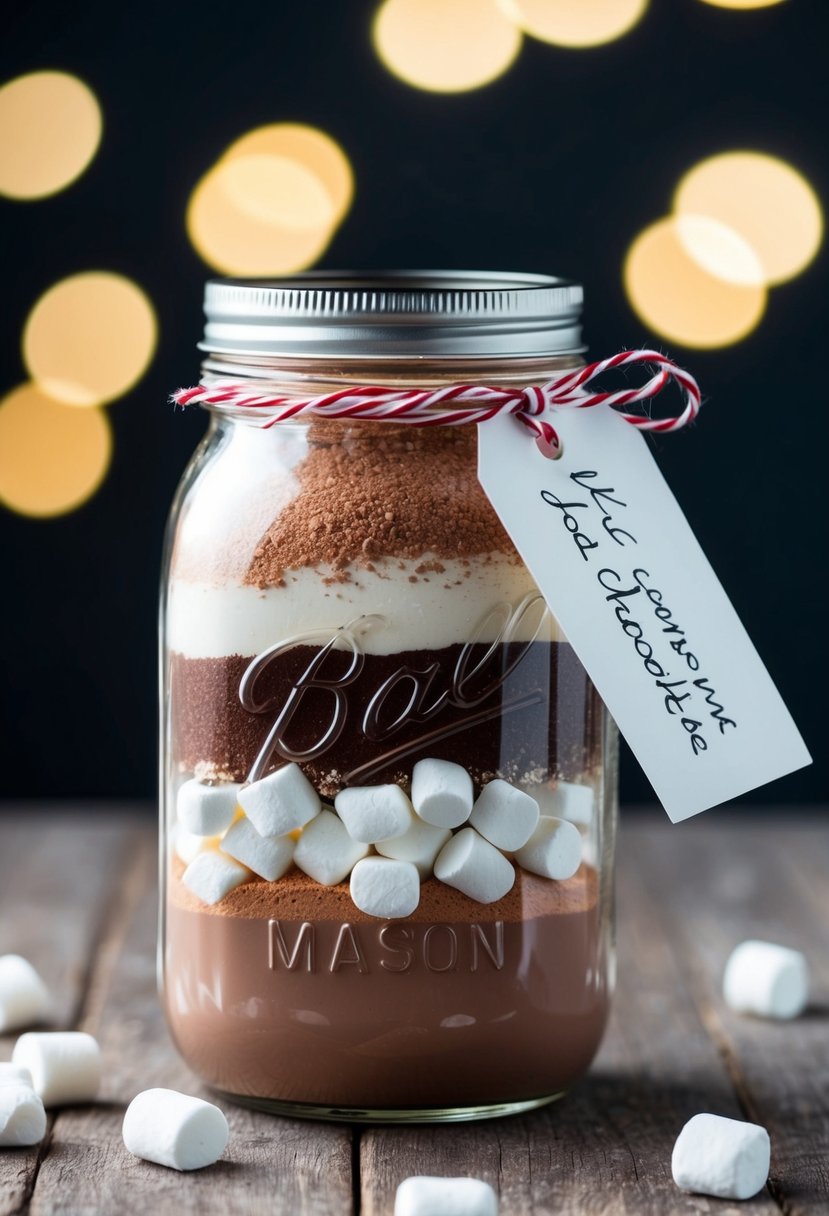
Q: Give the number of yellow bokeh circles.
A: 10